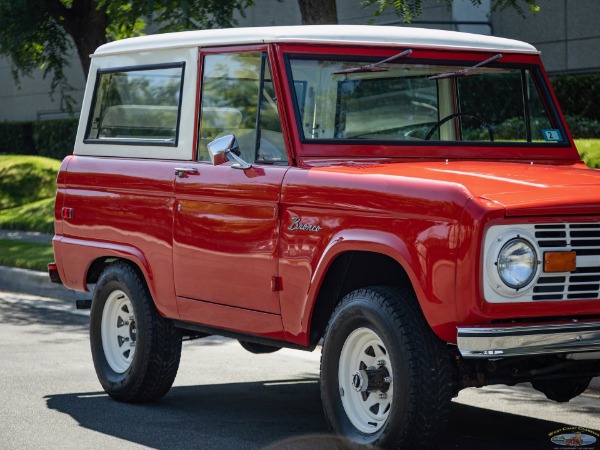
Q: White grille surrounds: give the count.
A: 1